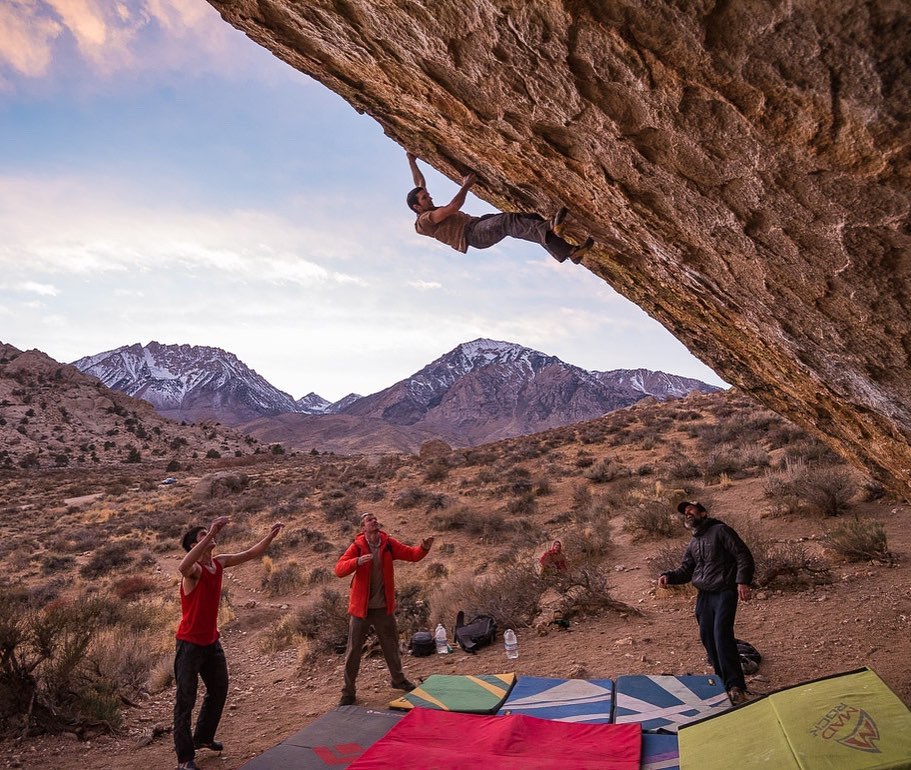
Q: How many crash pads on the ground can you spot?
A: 7